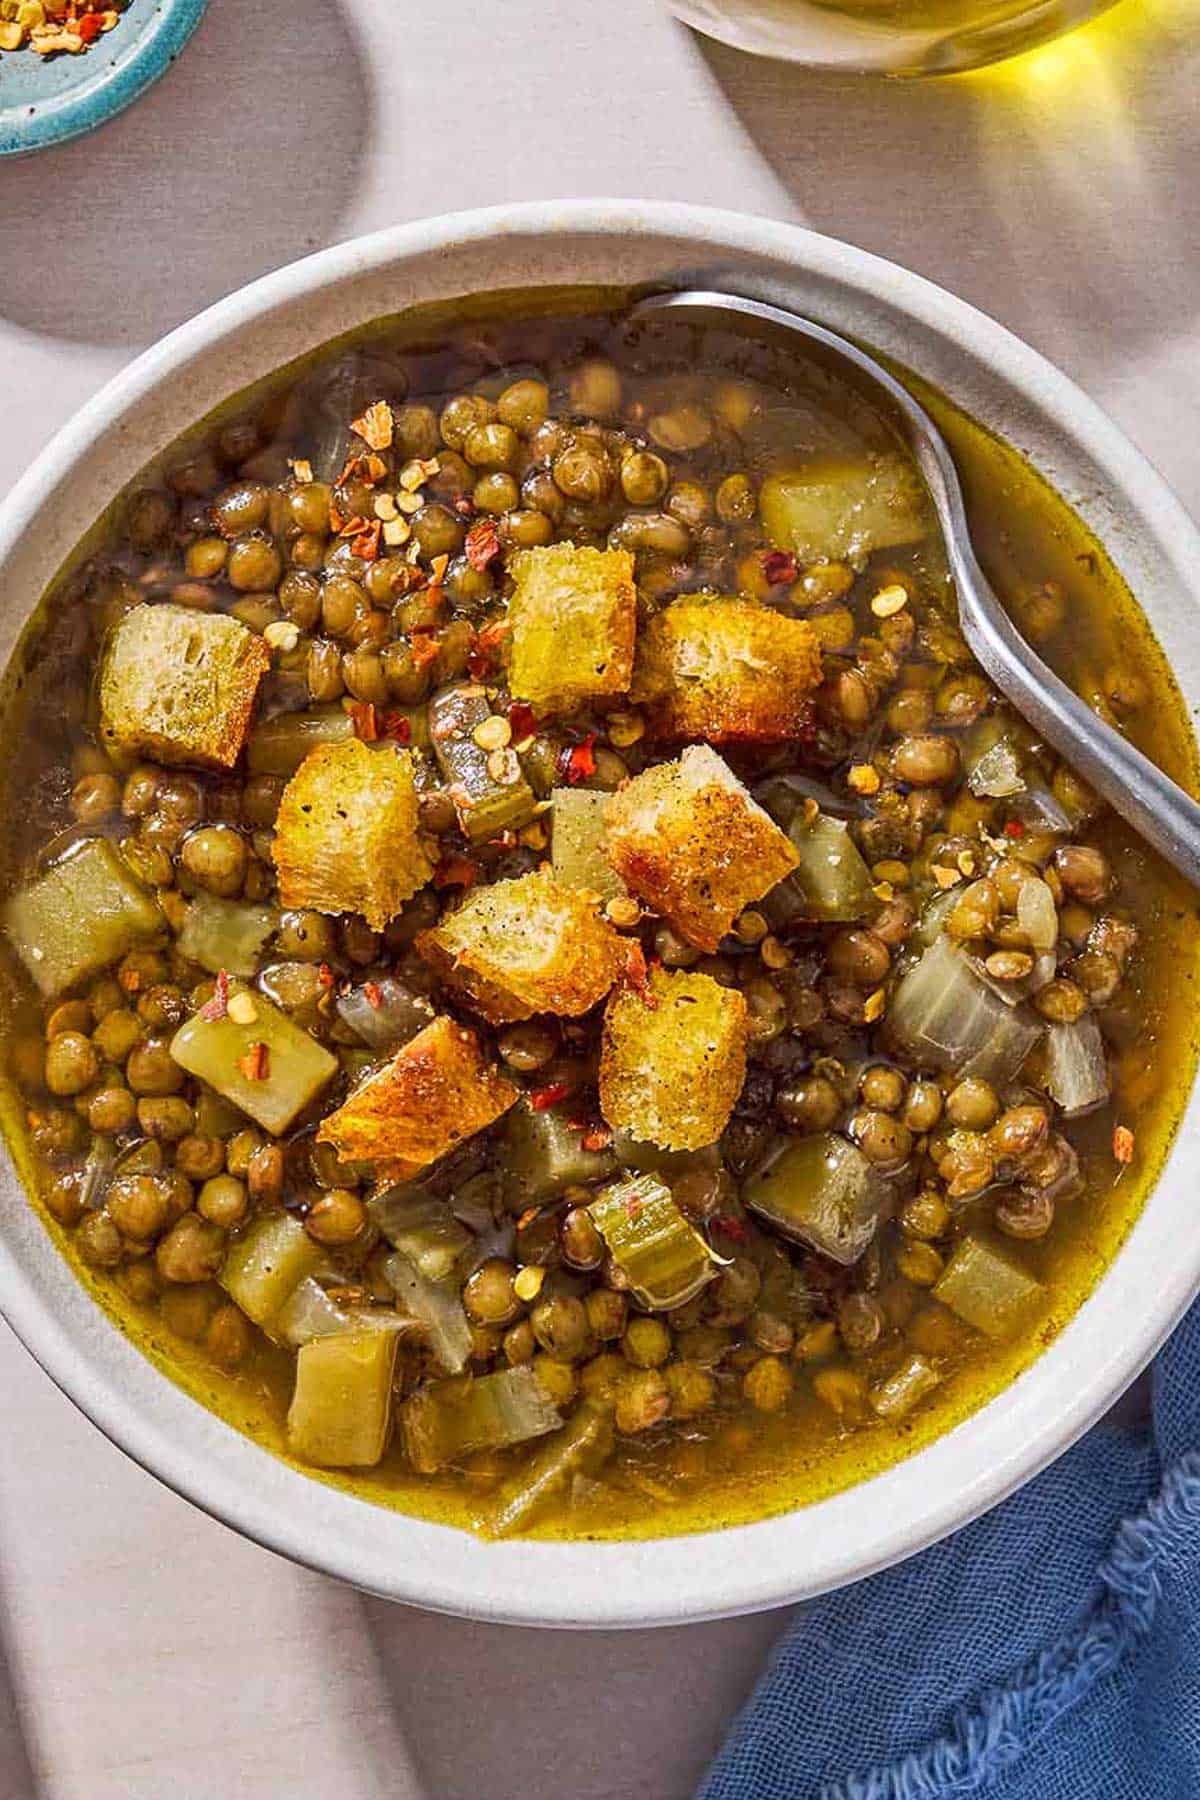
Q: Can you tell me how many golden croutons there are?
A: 8